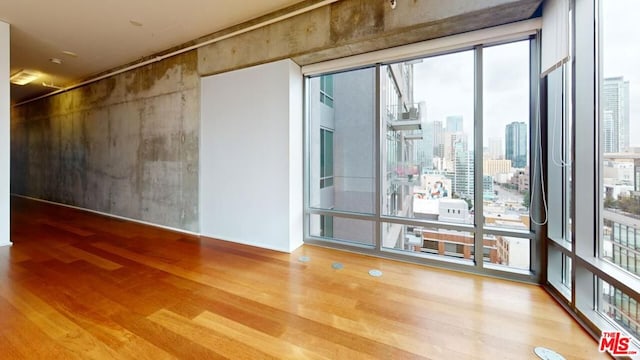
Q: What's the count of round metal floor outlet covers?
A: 4